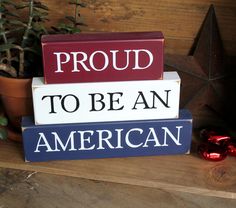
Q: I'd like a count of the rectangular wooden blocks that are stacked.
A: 3